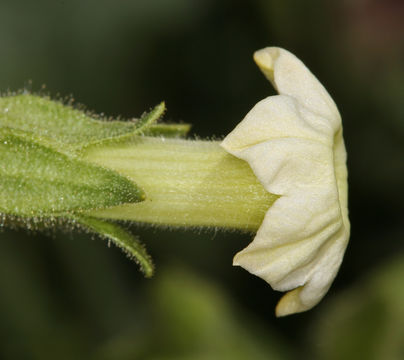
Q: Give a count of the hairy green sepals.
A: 4